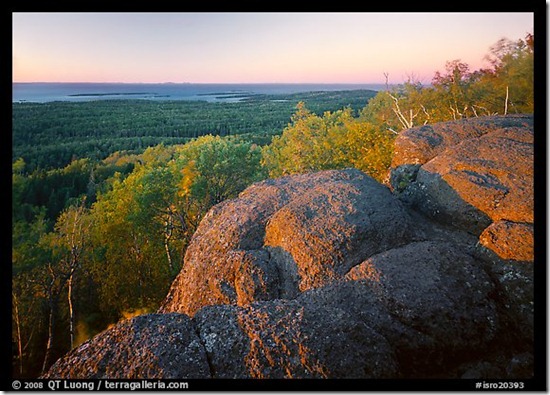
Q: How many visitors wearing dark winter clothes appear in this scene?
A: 0